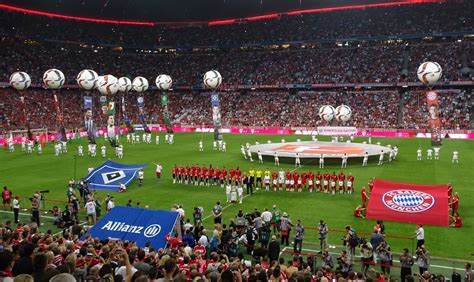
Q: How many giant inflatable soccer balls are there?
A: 11